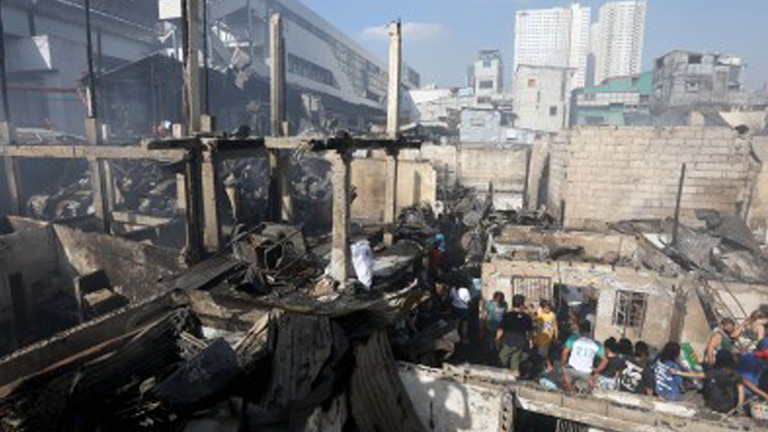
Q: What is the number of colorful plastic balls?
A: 0